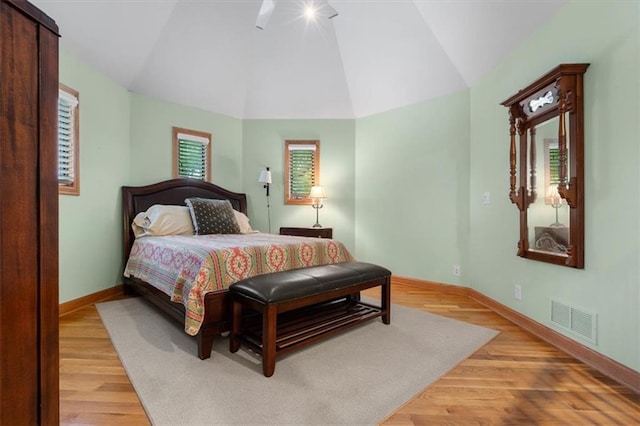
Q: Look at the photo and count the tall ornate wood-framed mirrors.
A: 1